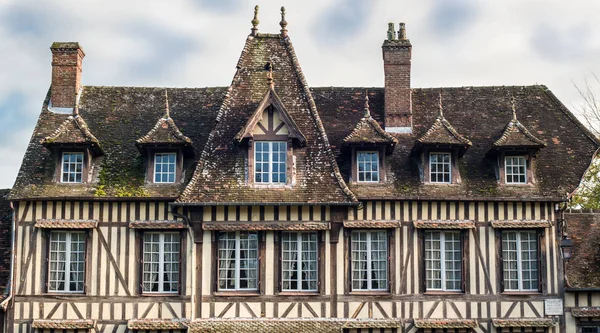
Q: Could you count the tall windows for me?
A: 7